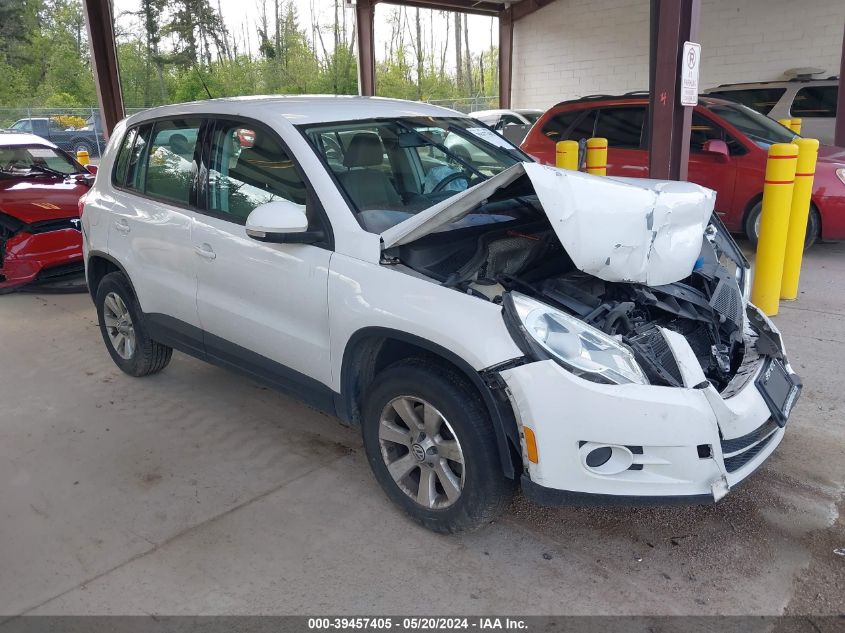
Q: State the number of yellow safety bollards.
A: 7